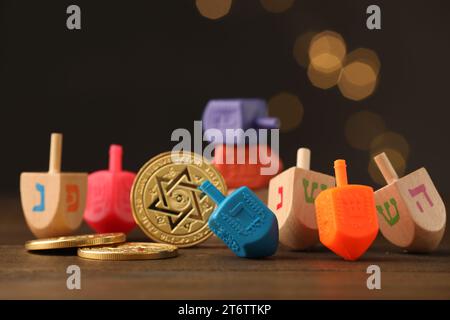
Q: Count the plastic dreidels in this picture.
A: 5